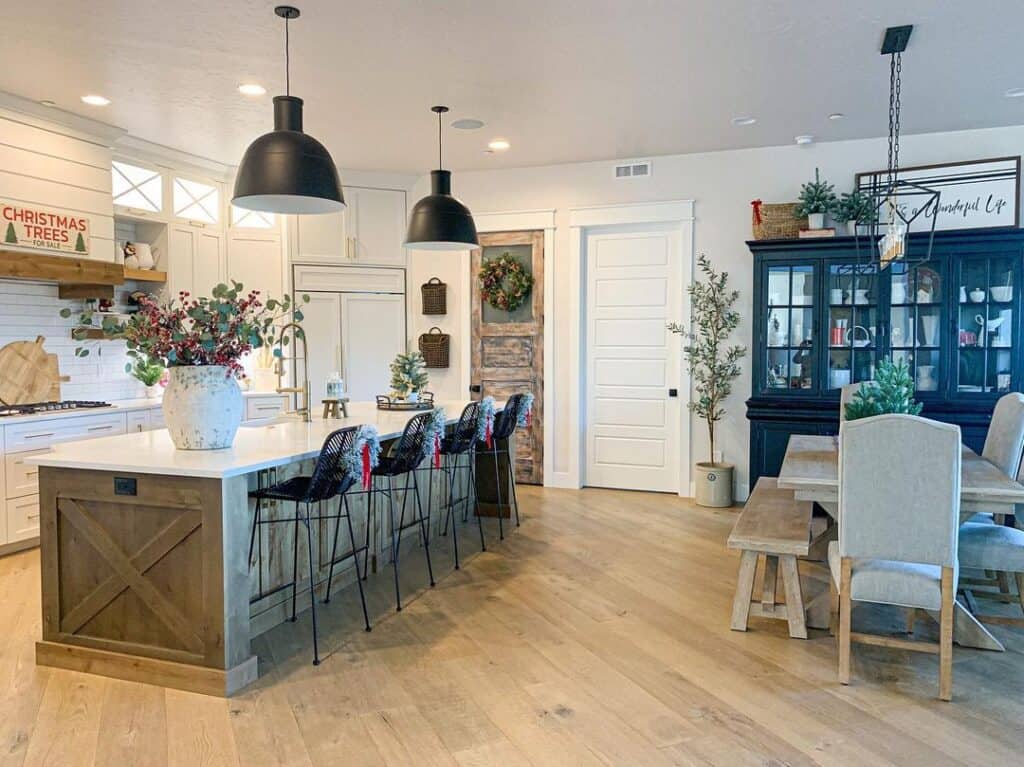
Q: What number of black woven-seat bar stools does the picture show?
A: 4